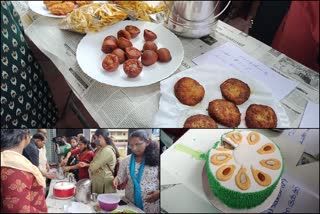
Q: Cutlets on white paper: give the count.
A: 5